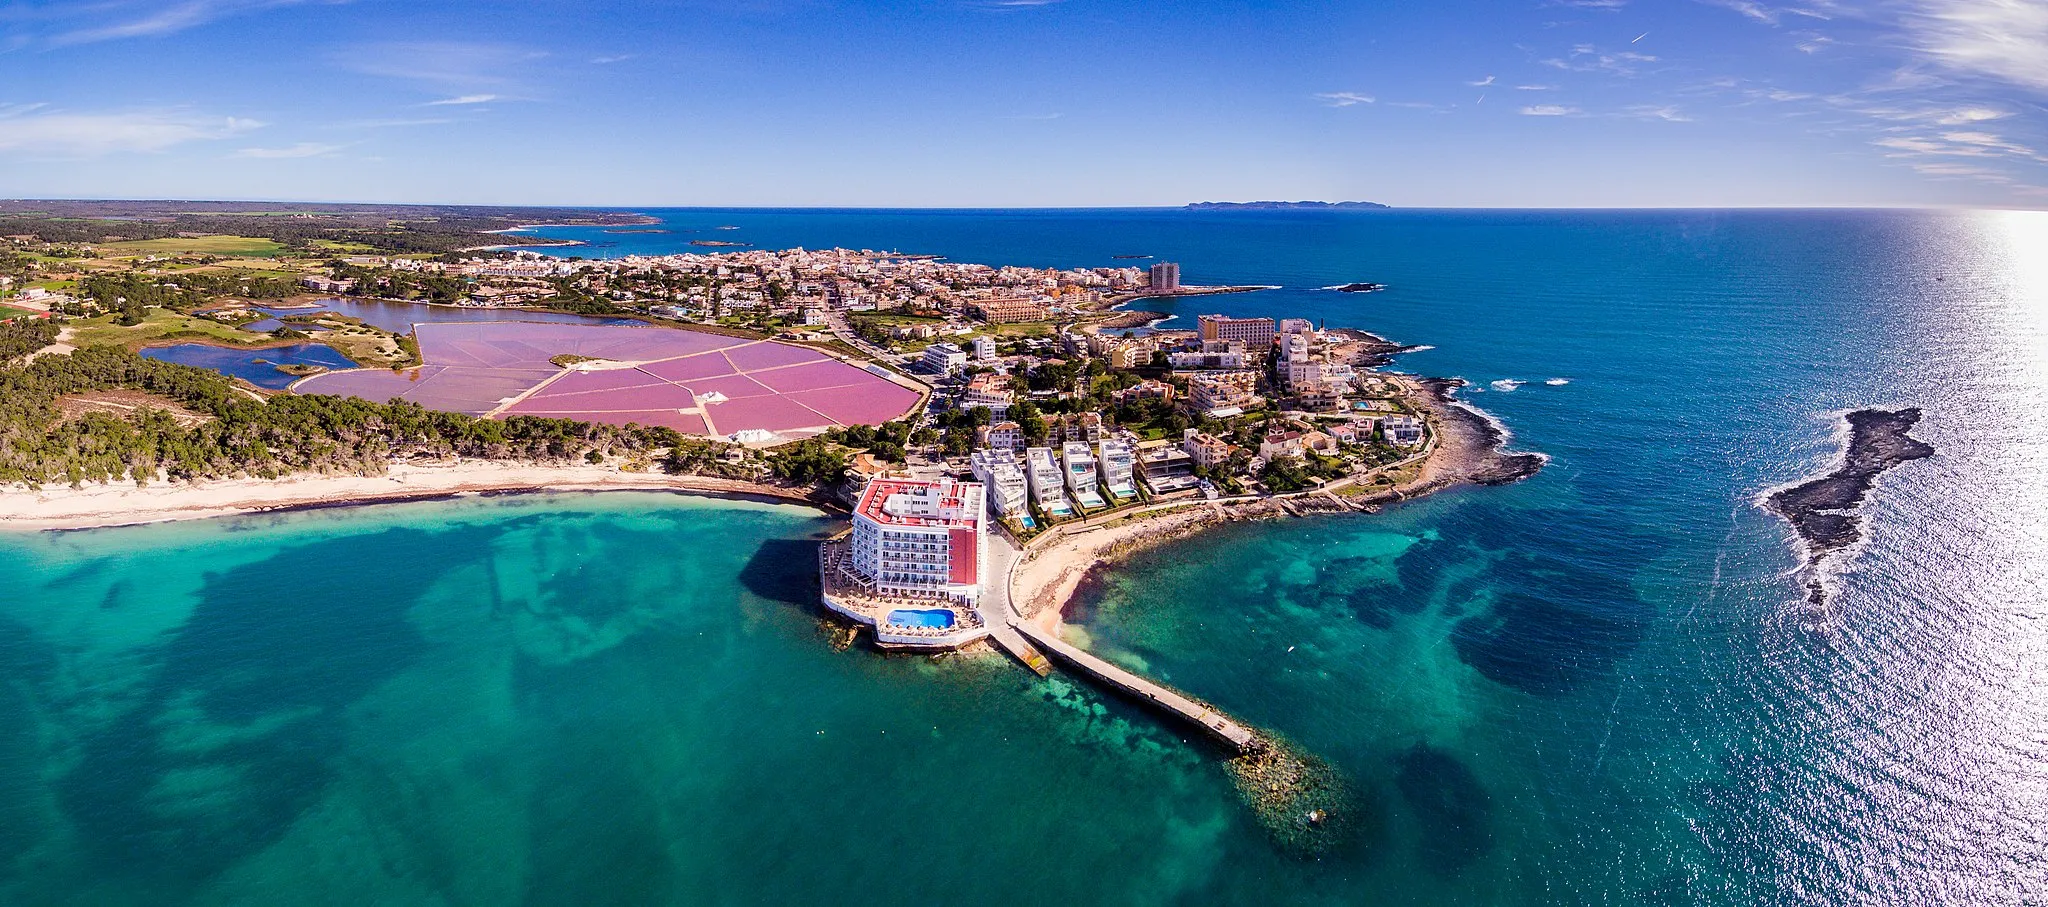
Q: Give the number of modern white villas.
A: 4